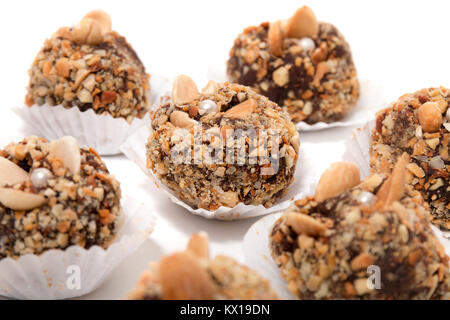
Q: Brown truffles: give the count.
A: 7